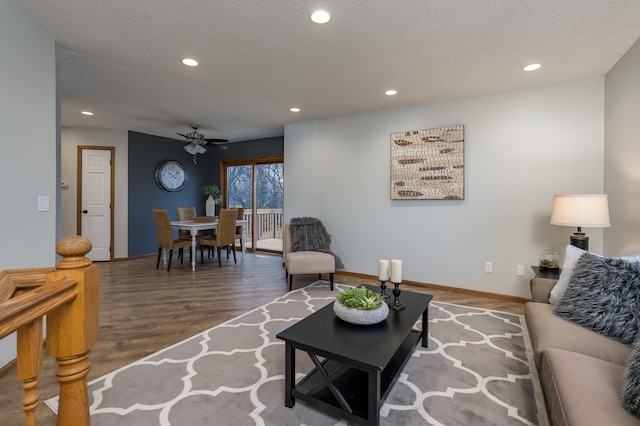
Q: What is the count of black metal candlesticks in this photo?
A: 2